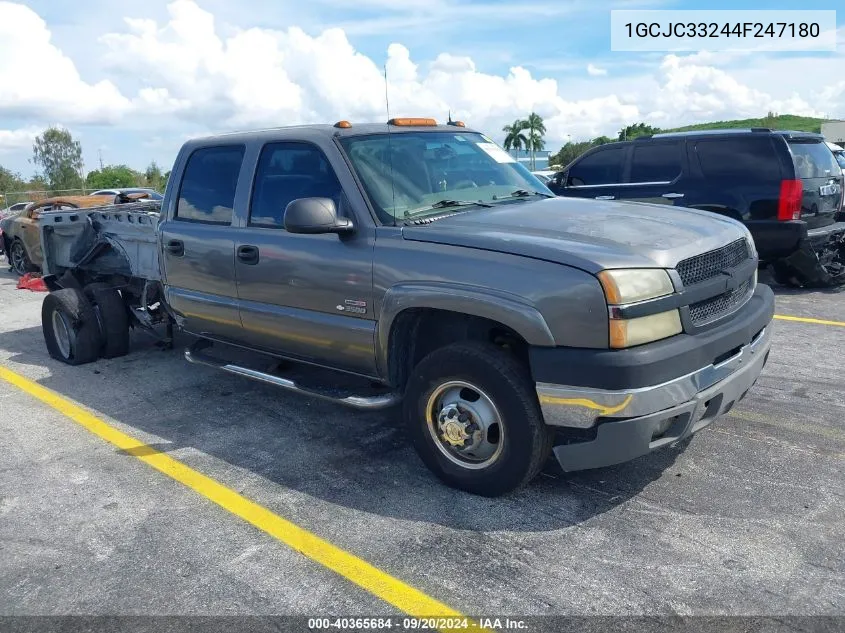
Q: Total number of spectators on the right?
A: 0